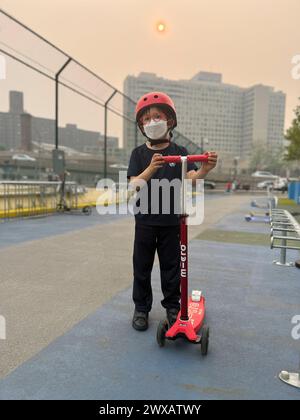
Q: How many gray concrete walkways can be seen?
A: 1